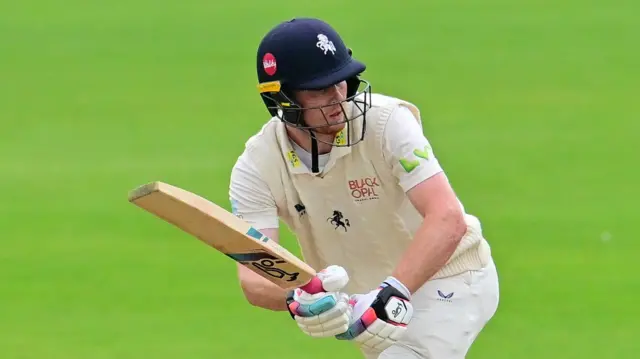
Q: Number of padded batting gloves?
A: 2